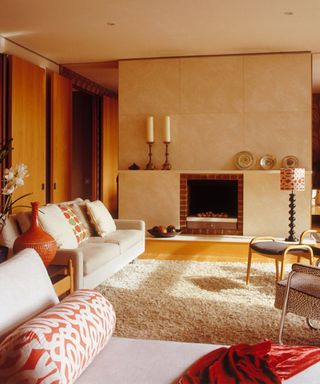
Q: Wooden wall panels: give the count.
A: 3